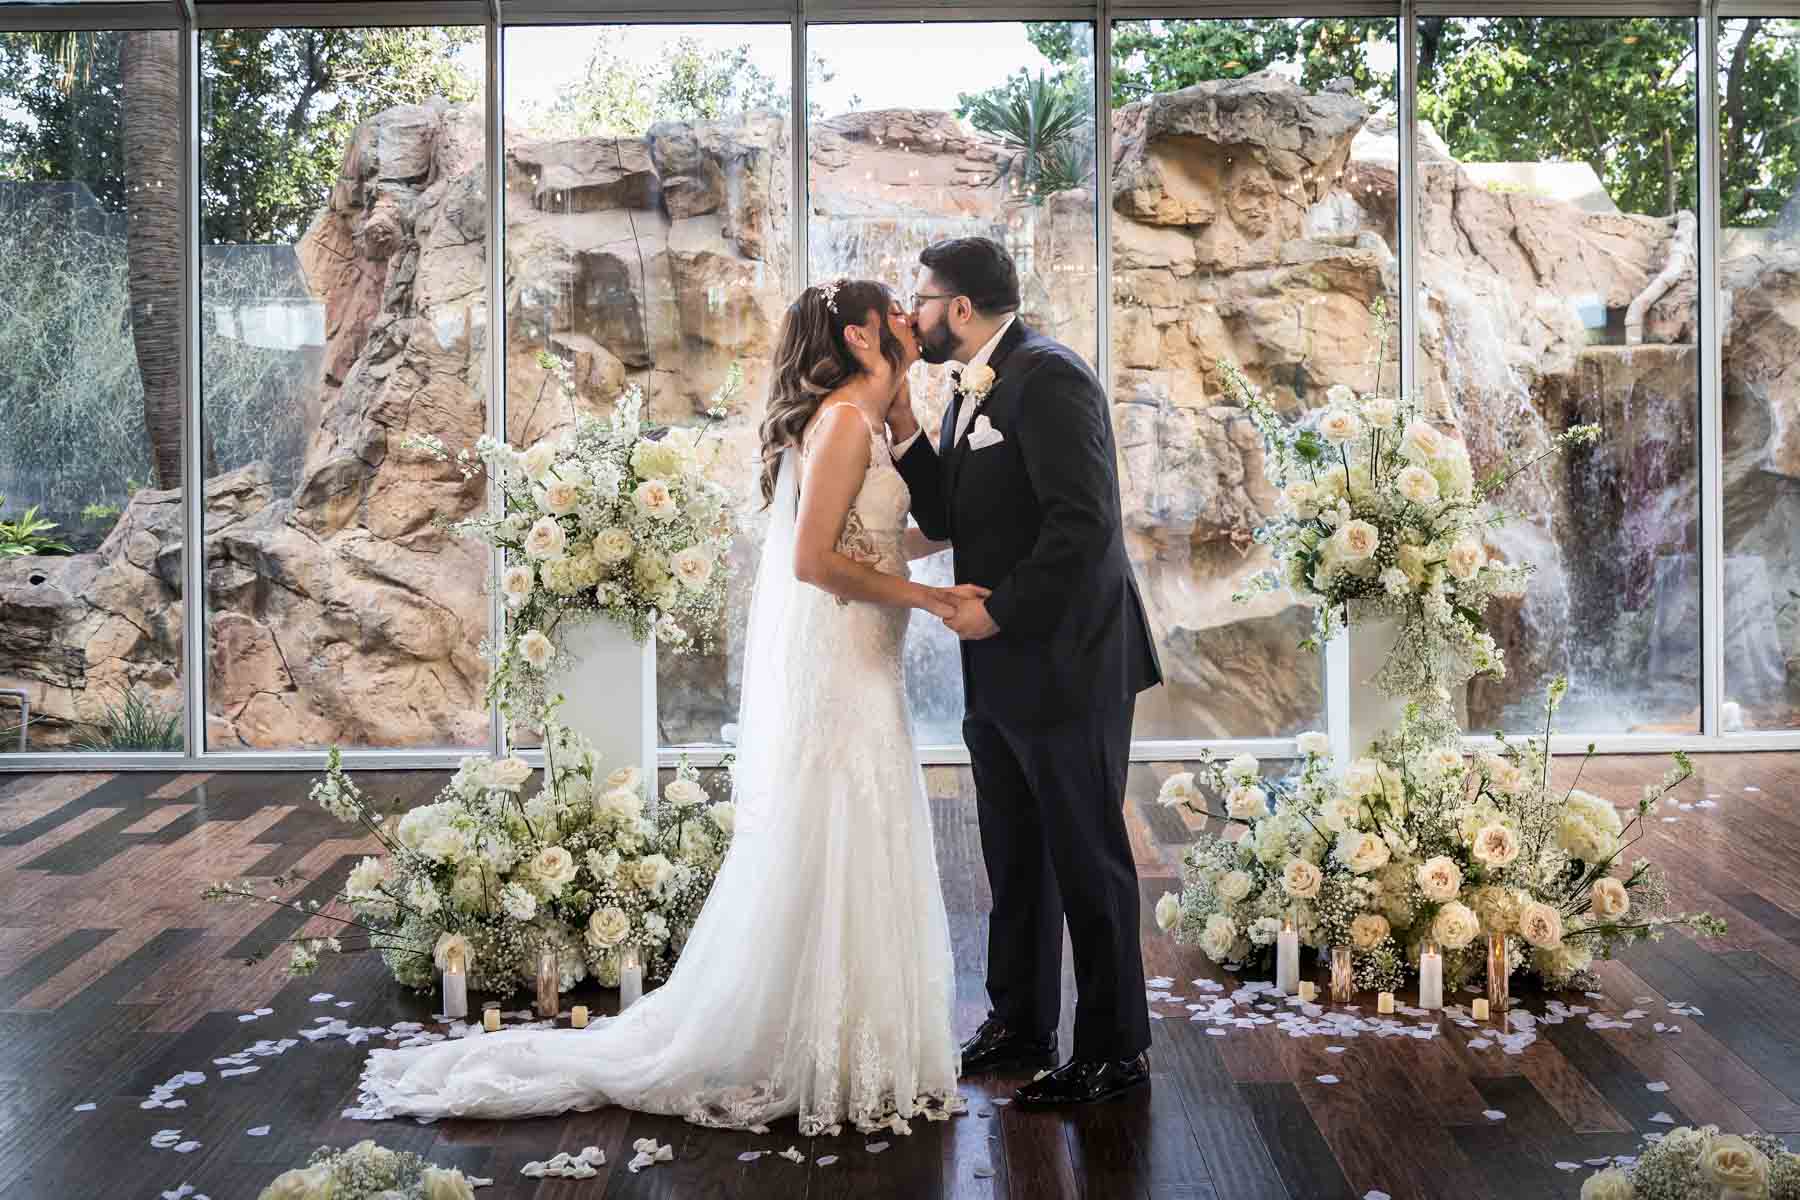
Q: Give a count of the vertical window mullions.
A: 6